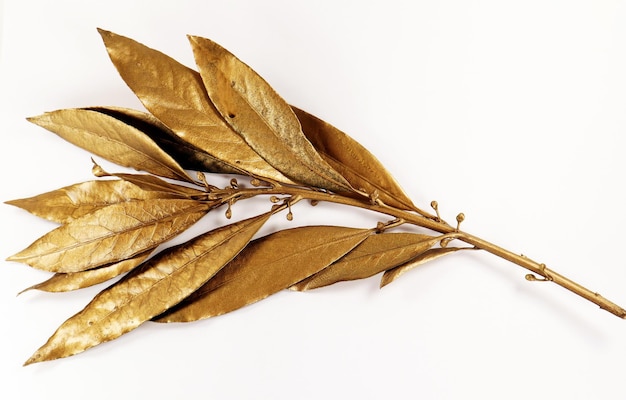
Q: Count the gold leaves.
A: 13